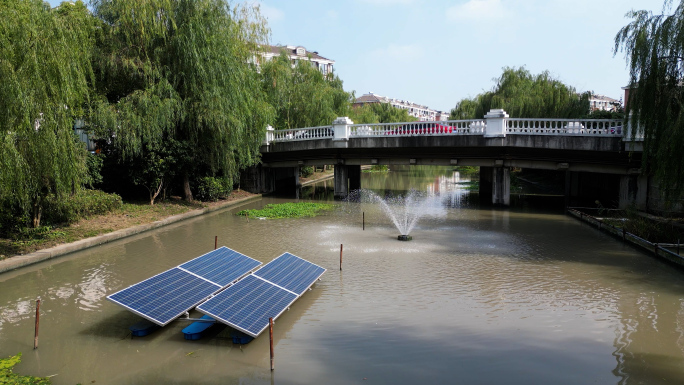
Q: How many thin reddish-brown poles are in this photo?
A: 5